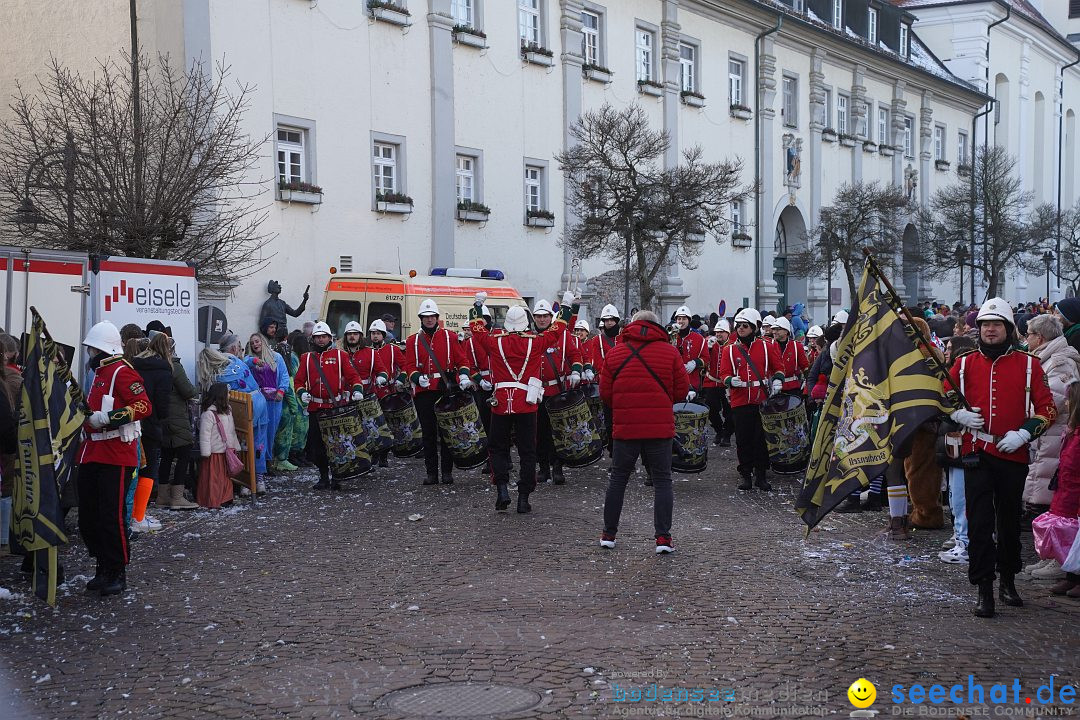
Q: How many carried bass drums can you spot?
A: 8